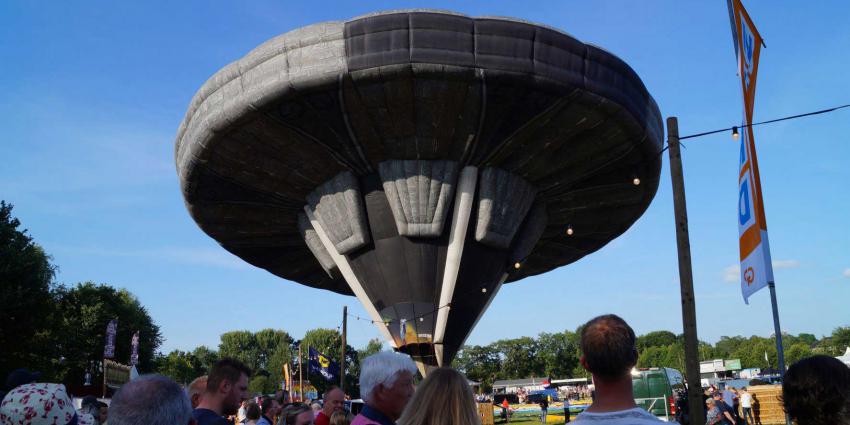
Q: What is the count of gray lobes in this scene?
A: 5